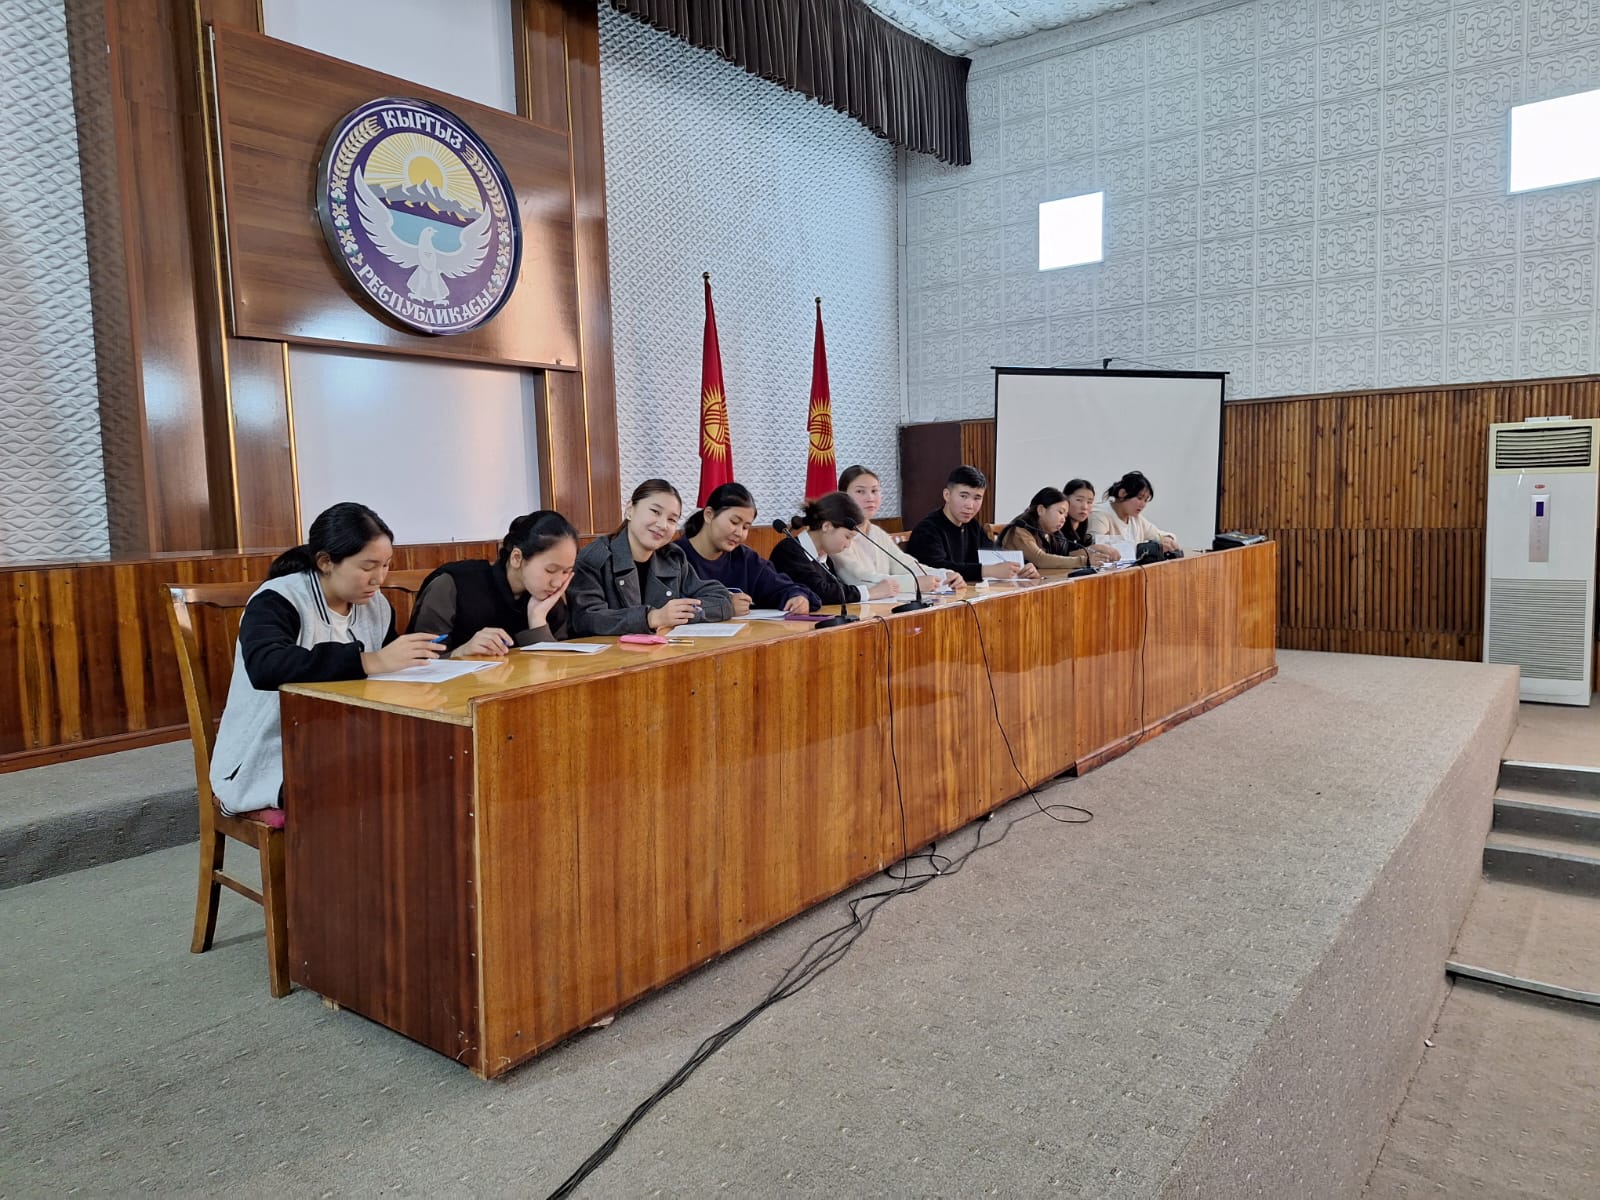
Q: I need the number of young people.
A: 10